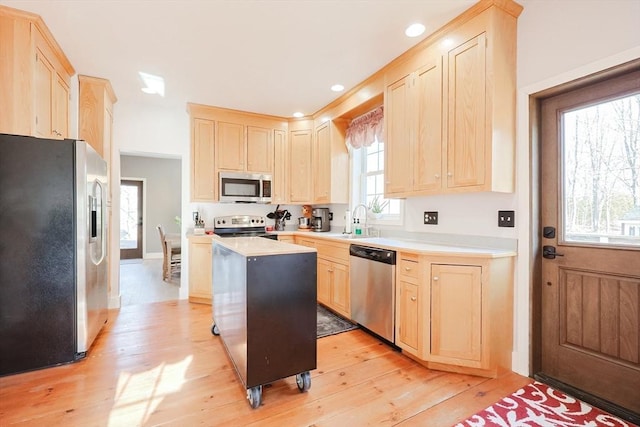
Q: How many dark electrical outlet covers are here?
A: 2